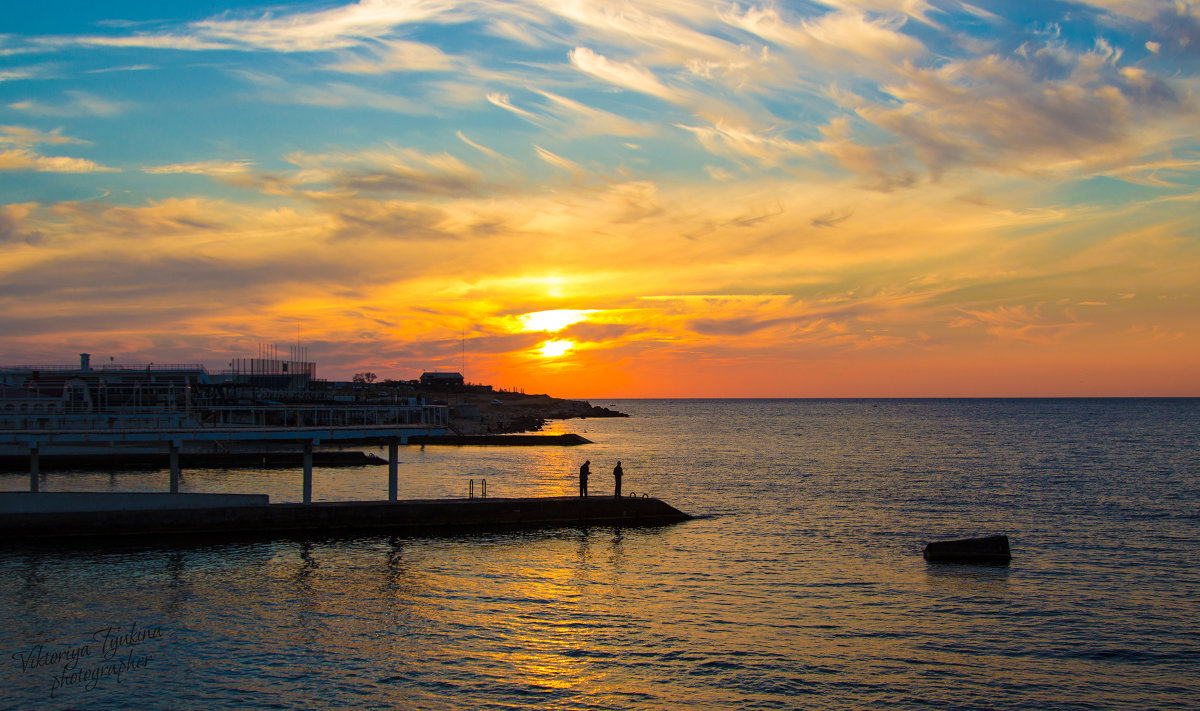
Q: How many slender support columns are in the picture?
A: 4